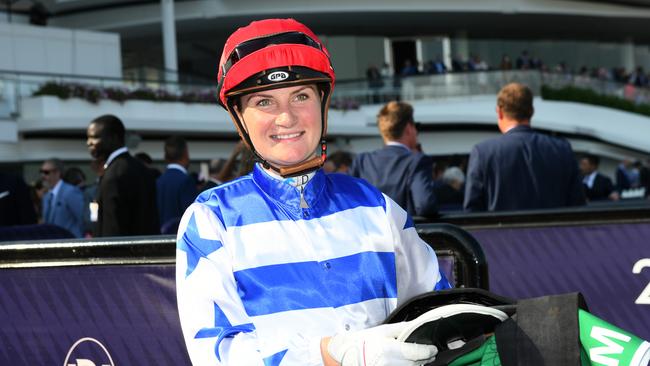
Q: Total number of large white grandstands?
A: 1